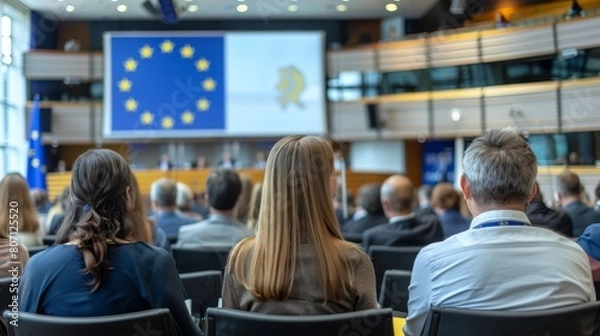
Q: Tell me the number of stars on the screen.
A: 12